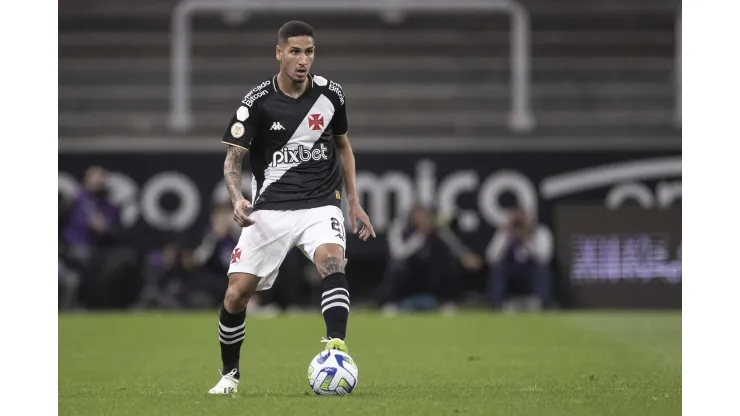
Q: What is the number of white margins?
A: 2